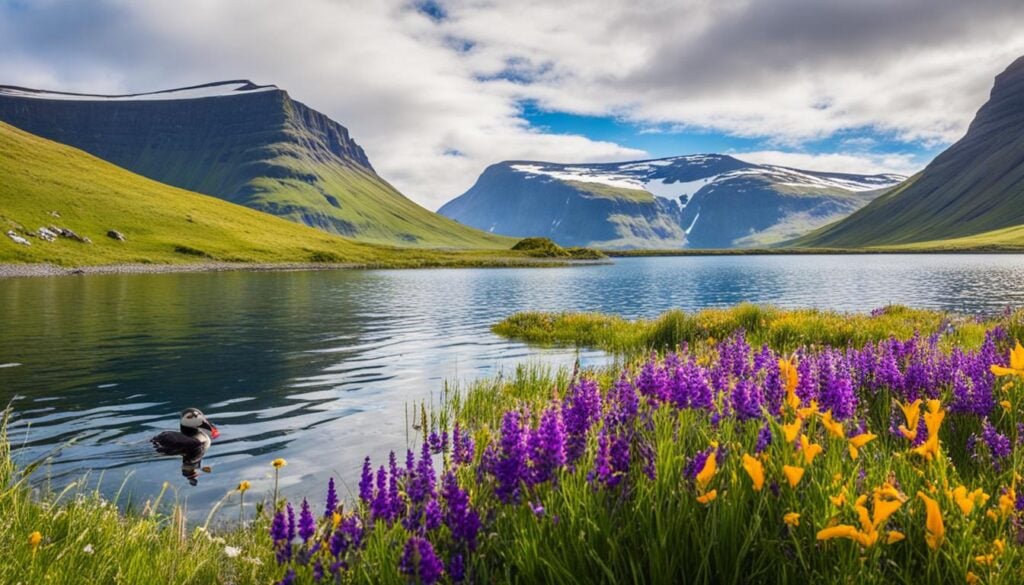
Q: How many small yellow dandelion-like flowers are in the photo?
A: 3